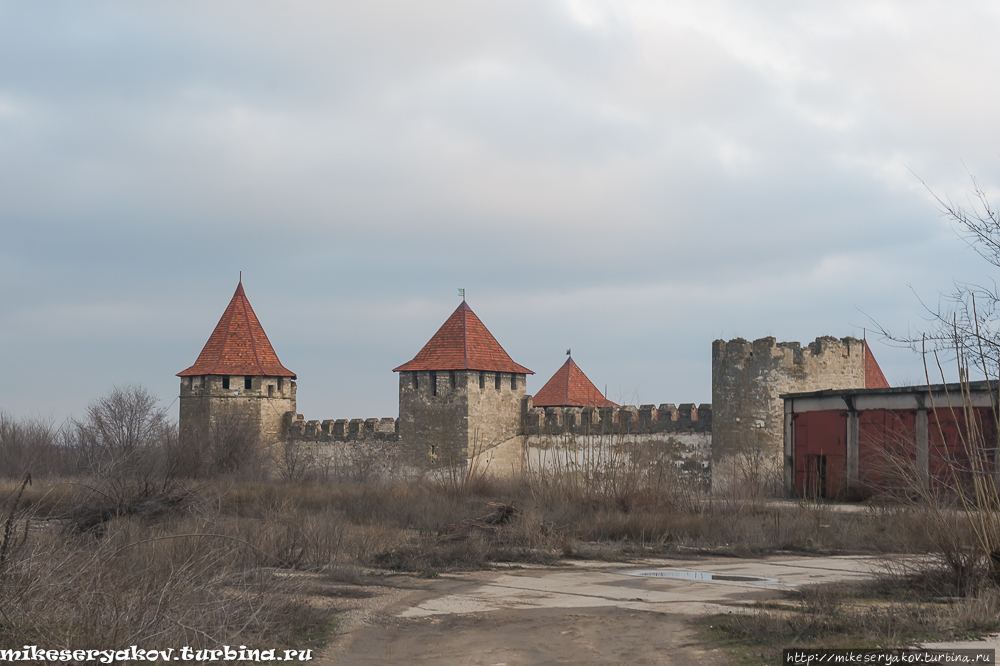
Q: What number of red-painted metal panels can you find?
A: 3